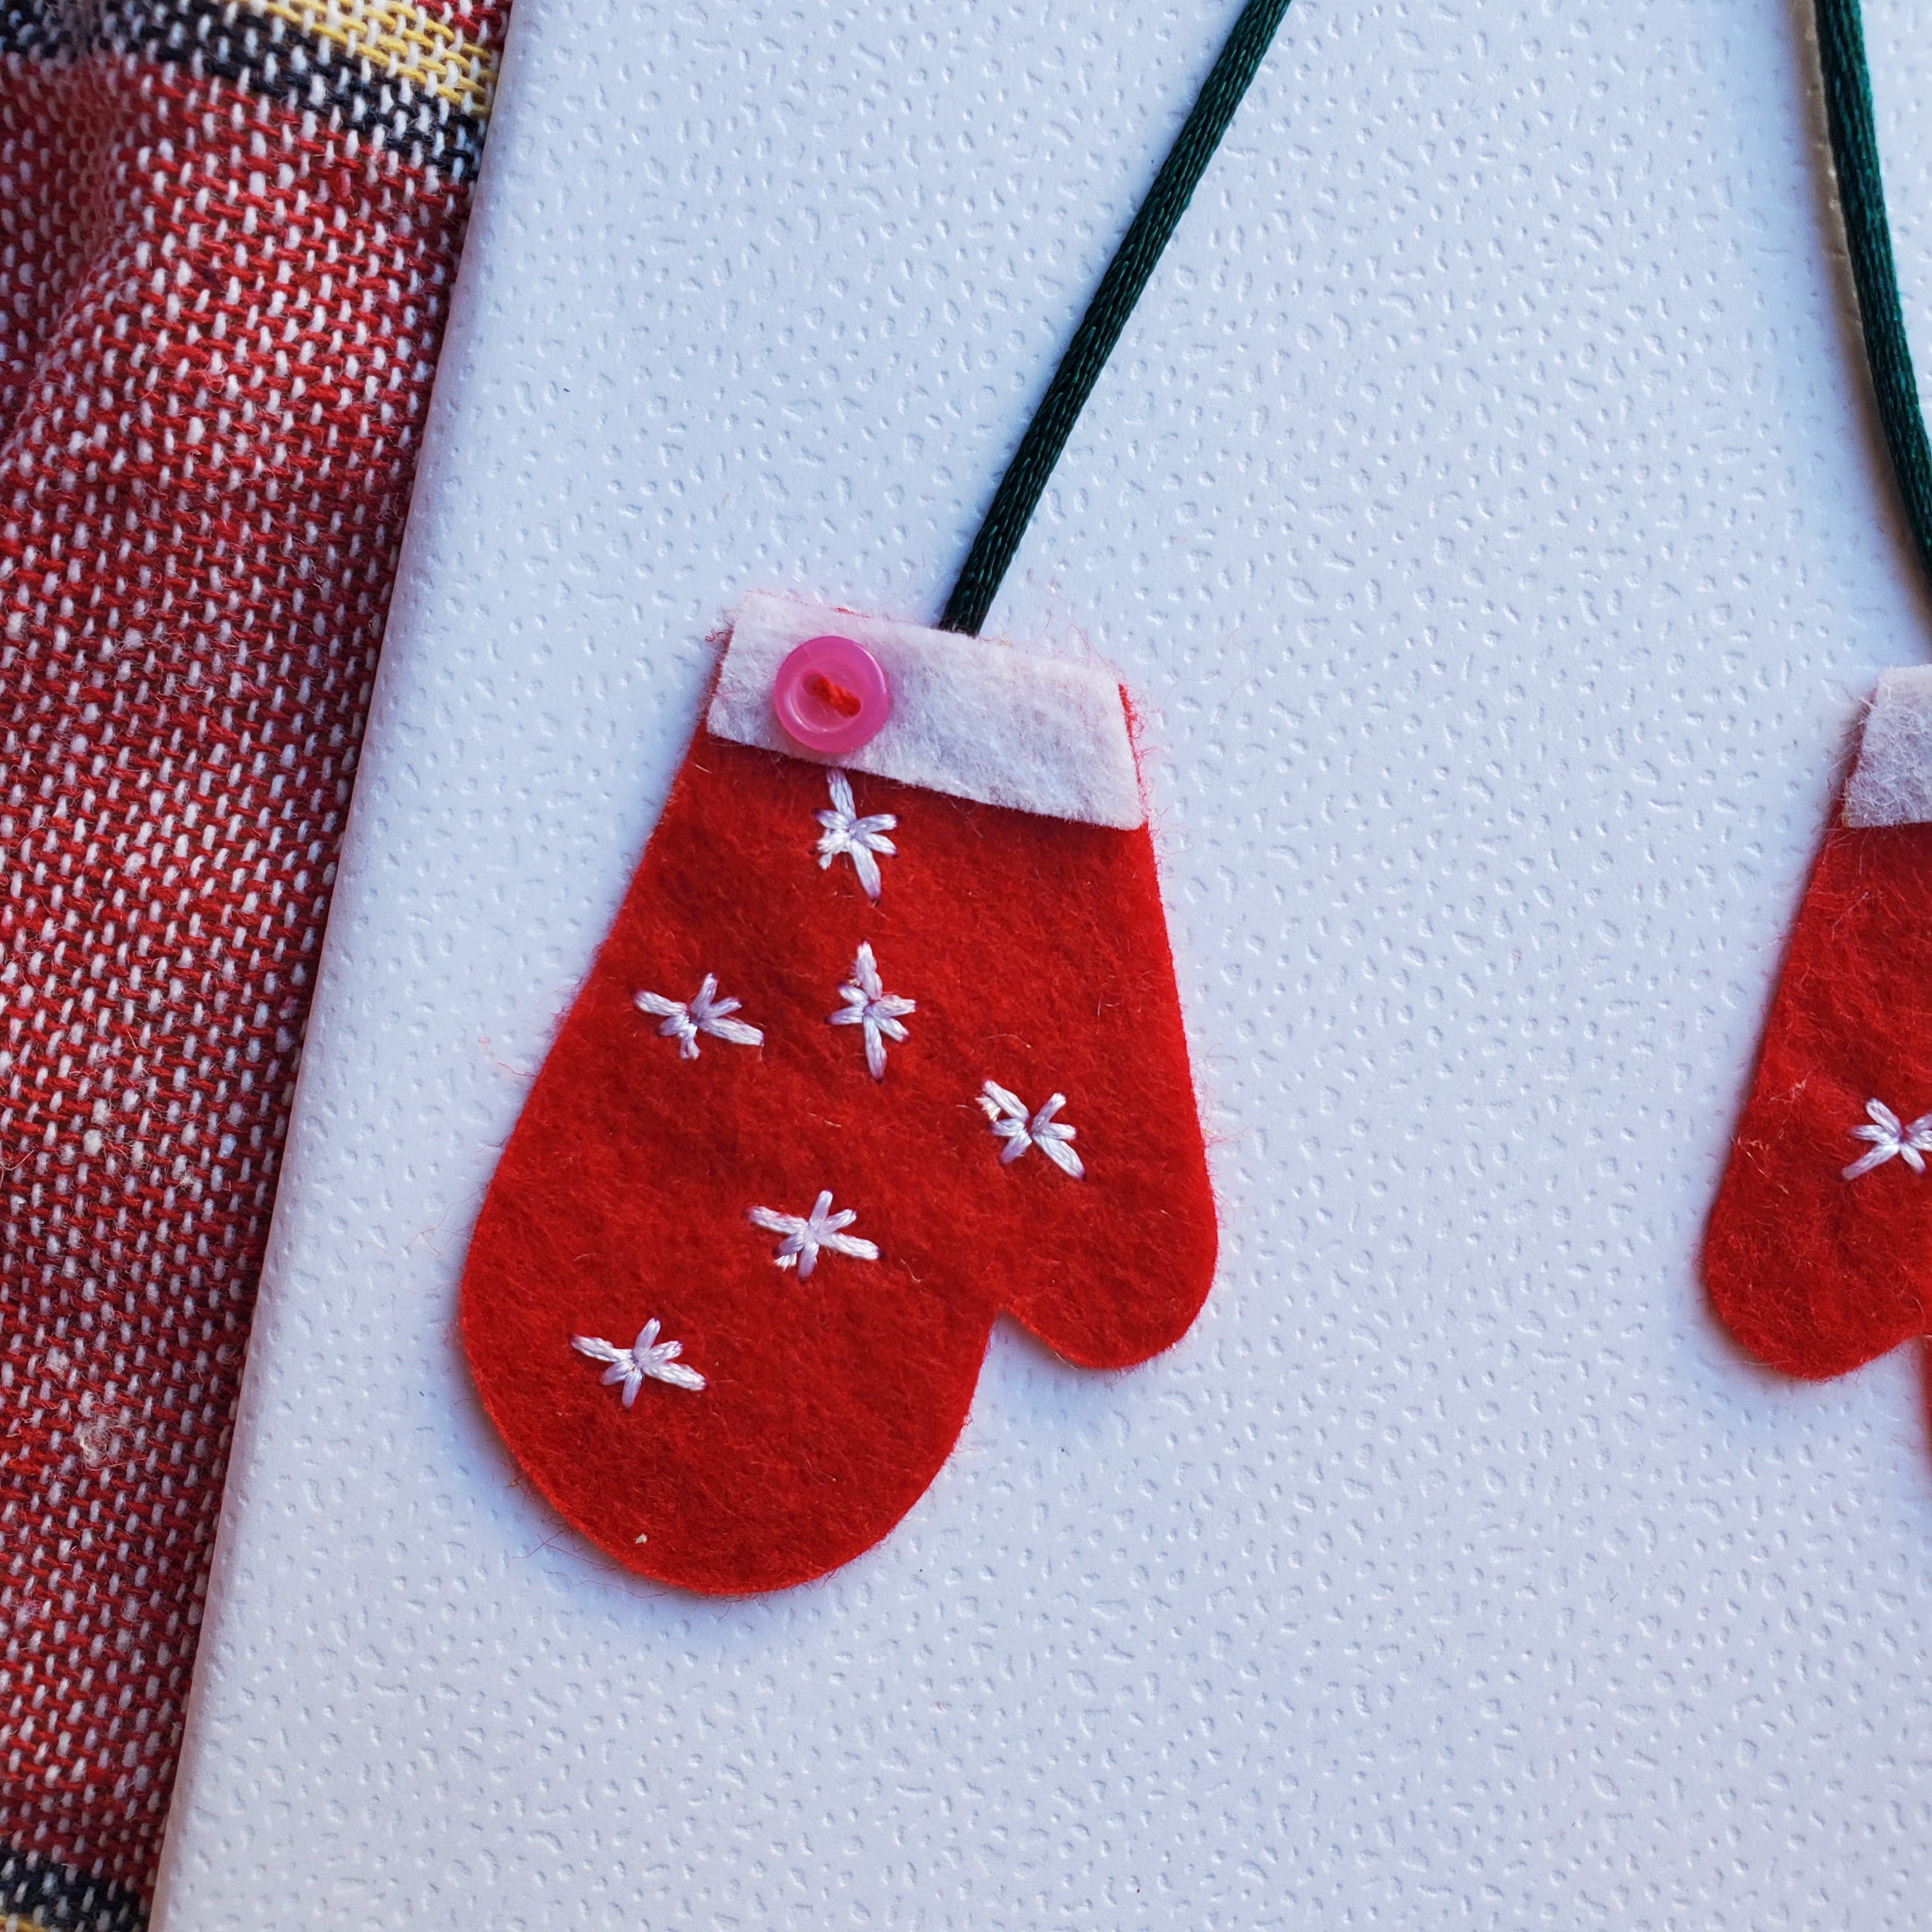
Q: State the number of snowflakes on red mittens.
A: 7